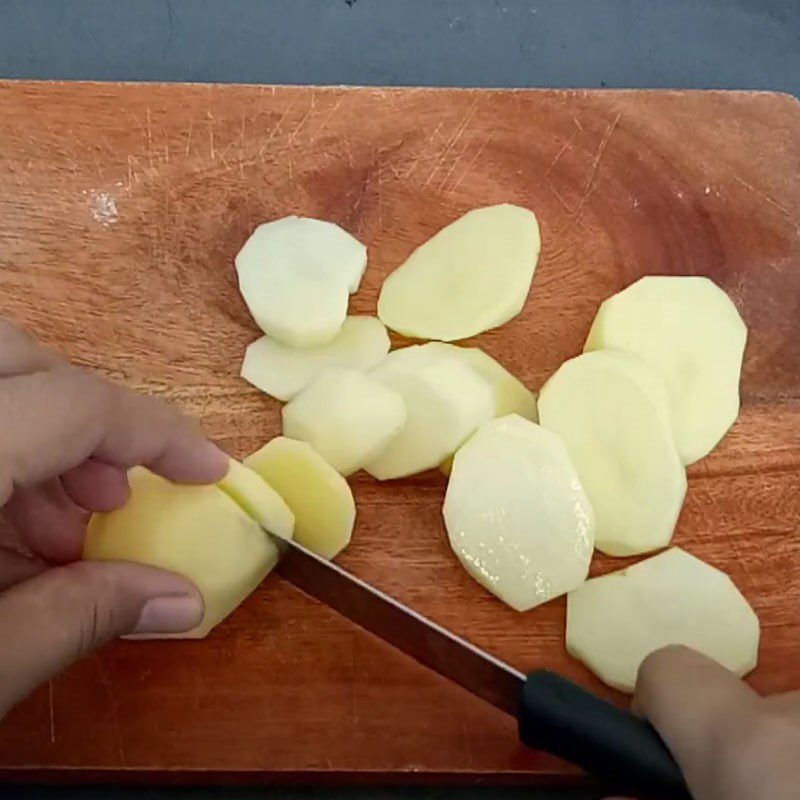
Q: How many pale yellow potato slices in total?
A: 12